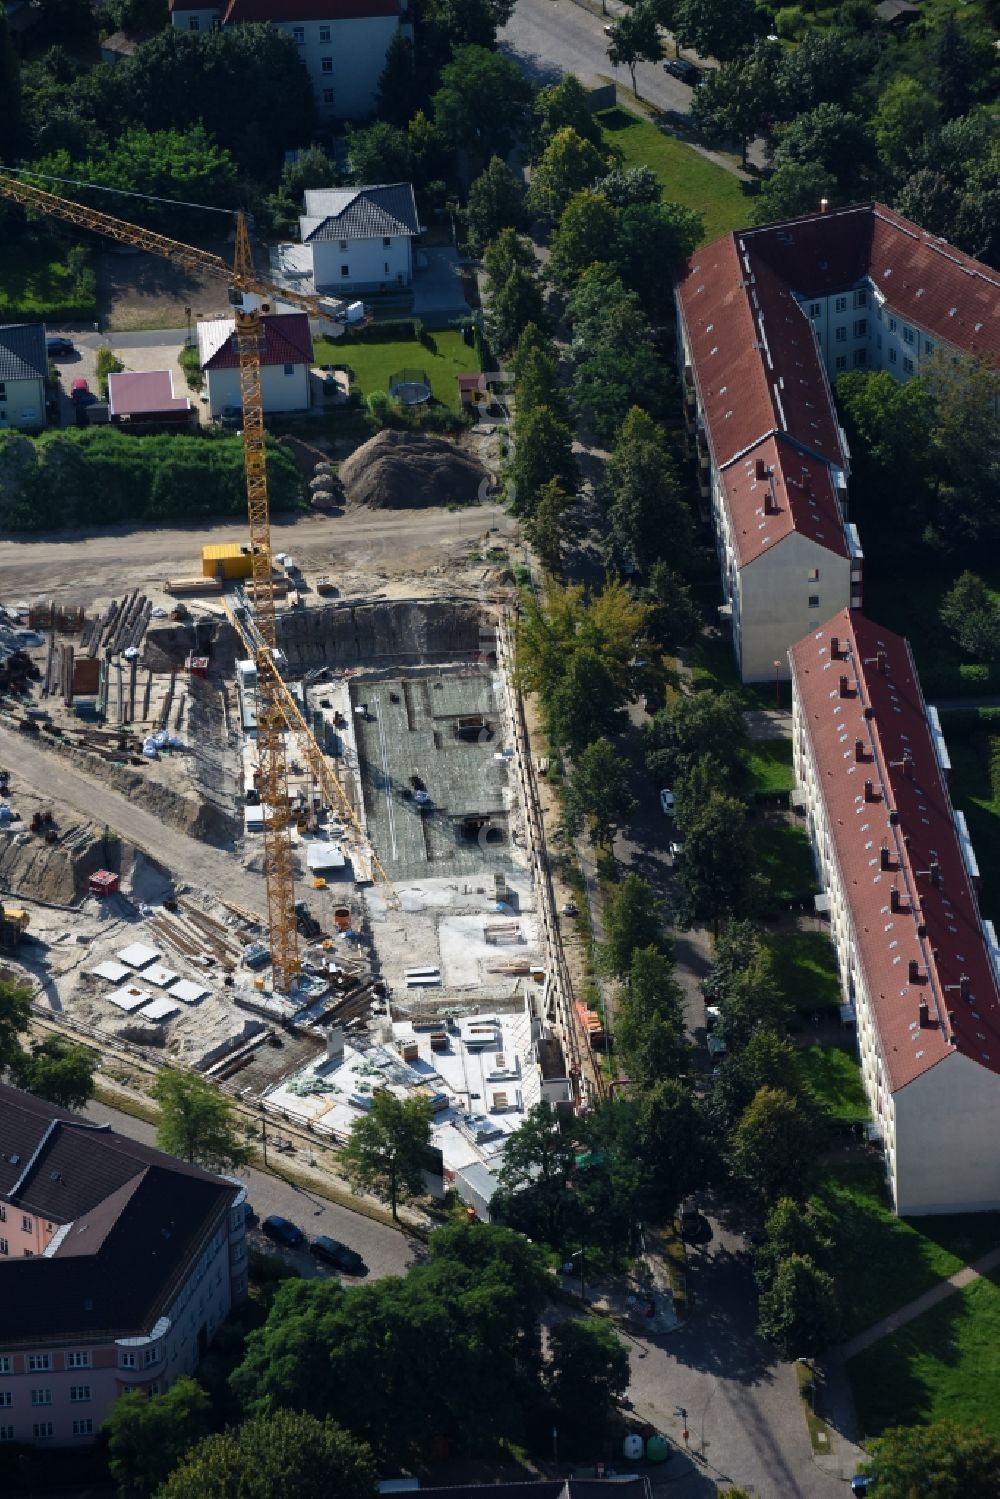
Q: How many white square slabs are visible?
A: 6